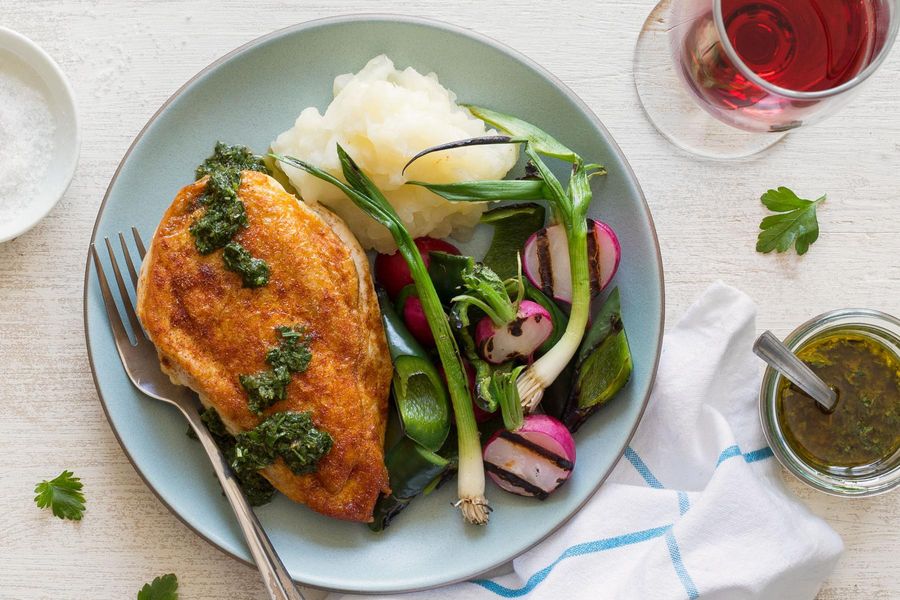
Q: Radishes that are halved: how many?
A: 3